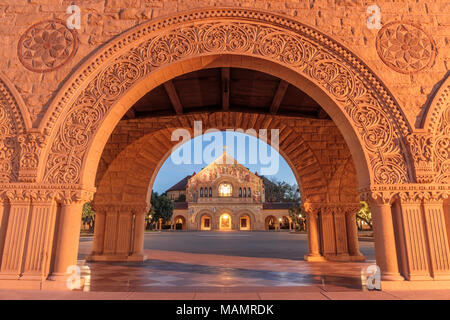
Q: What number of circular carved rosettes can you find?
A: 2